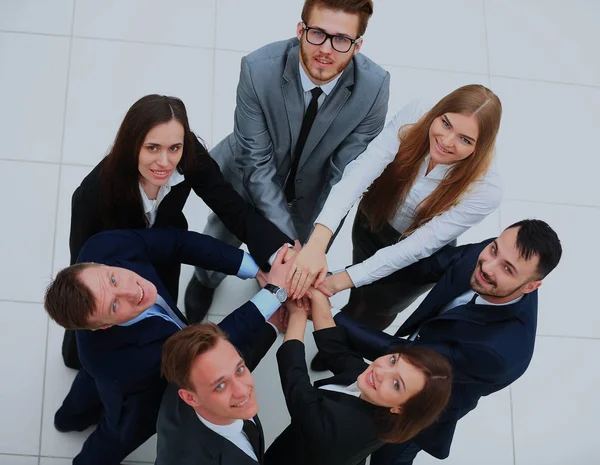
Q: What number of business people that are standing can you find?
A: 7